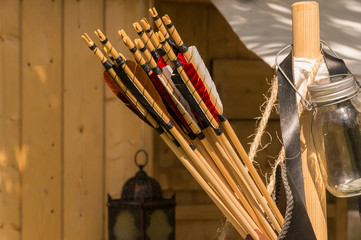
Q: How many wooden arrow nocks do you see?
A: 11